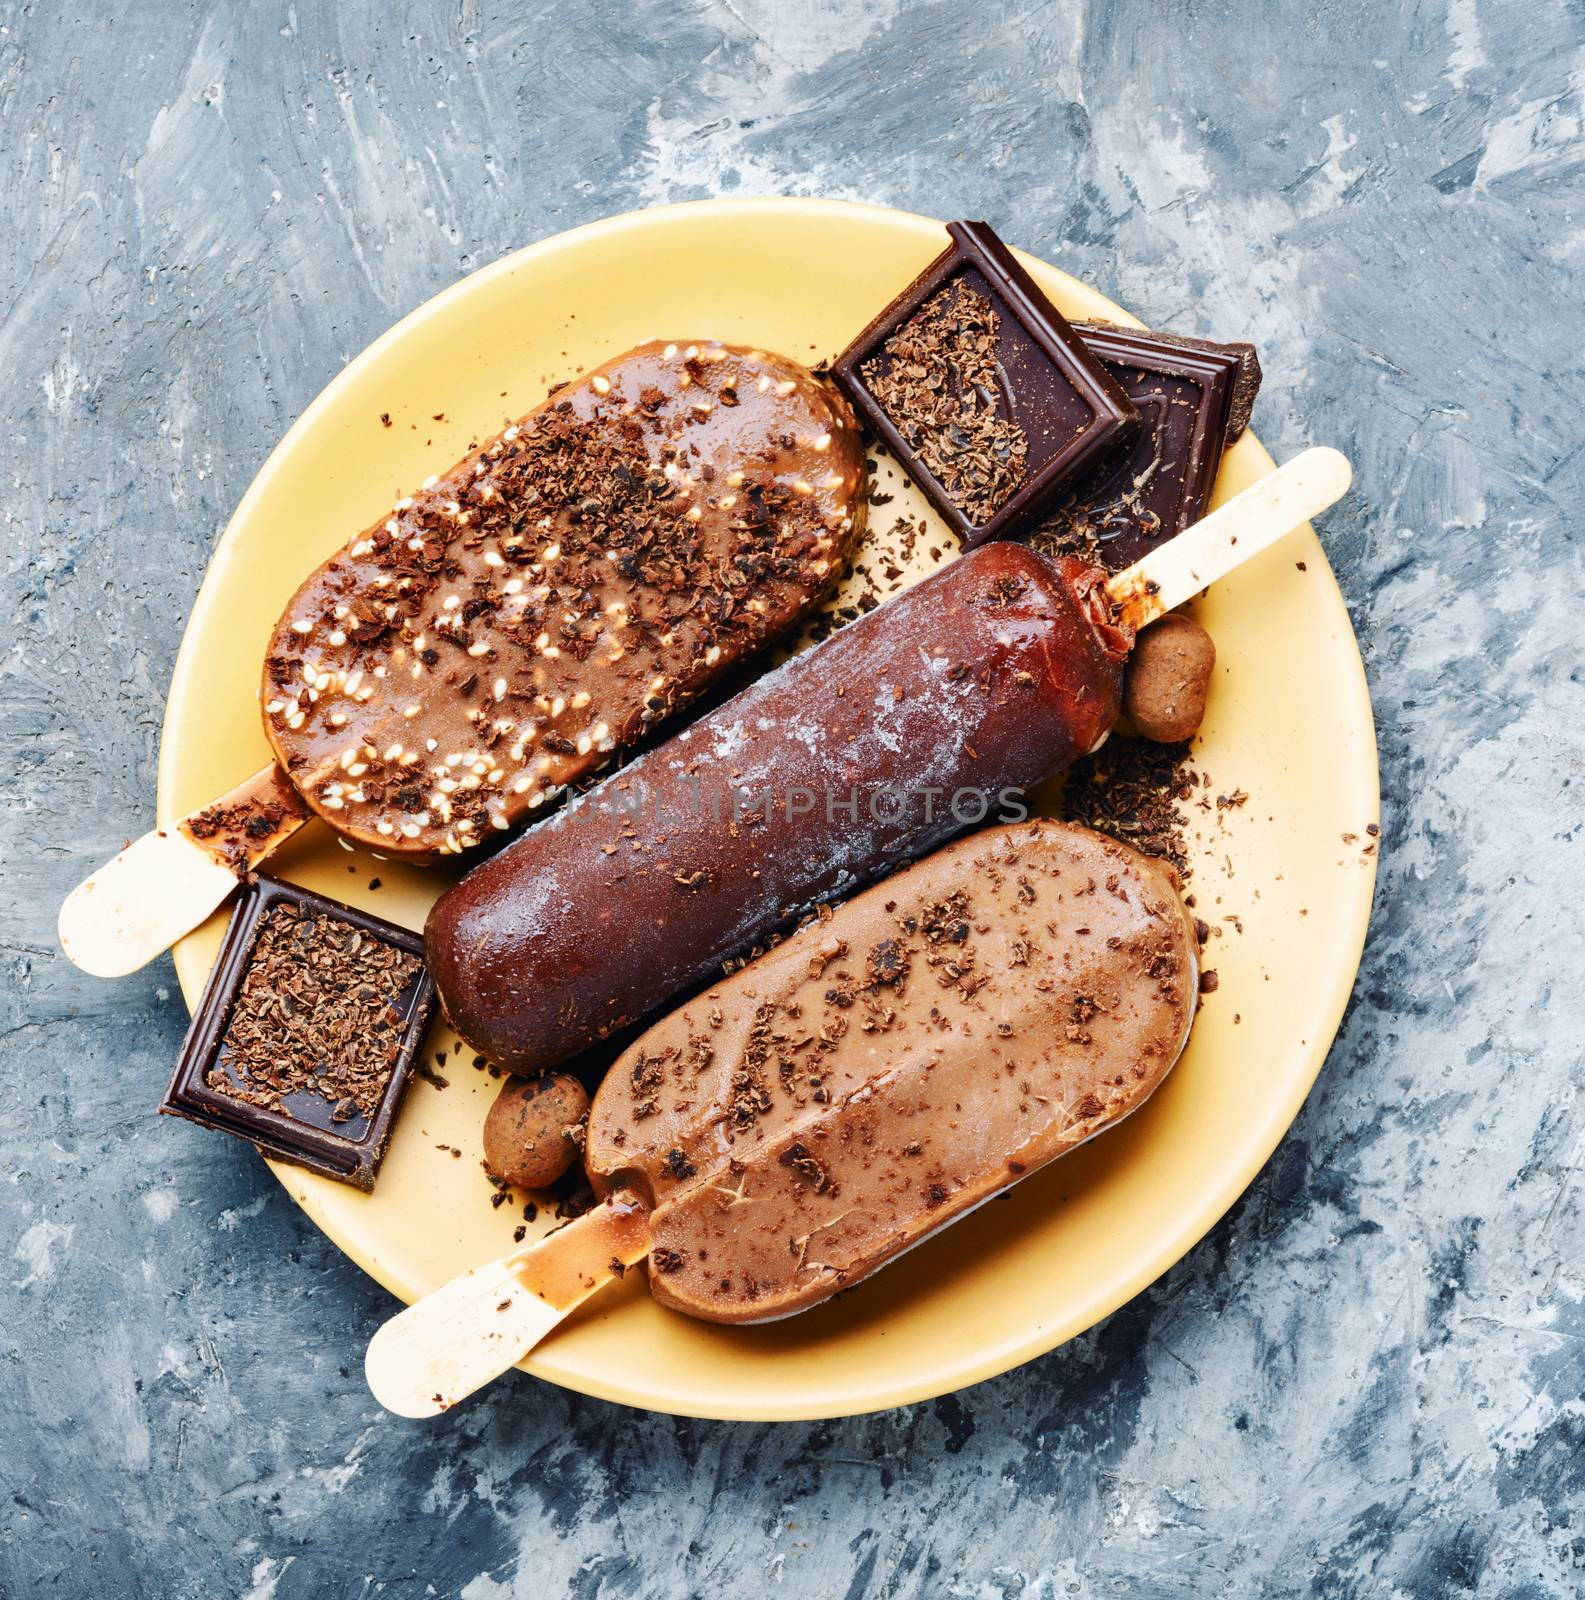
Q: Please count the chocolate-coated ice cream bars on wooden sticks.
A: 3